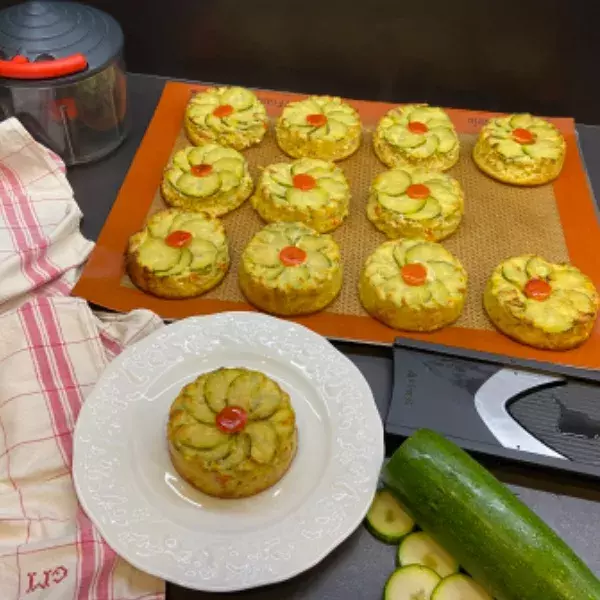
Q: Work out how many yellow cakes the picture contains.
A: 12